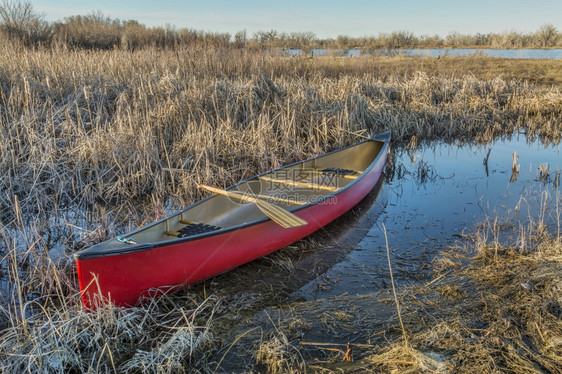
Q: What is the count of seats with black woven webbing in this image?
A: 2